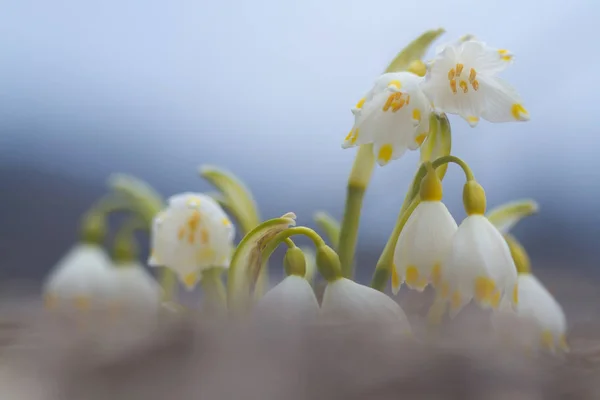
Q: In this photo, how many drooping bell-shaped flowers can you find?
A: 10